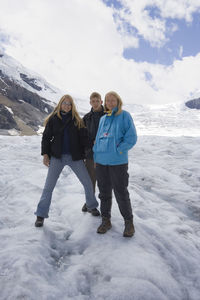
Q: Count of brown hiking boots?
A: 2